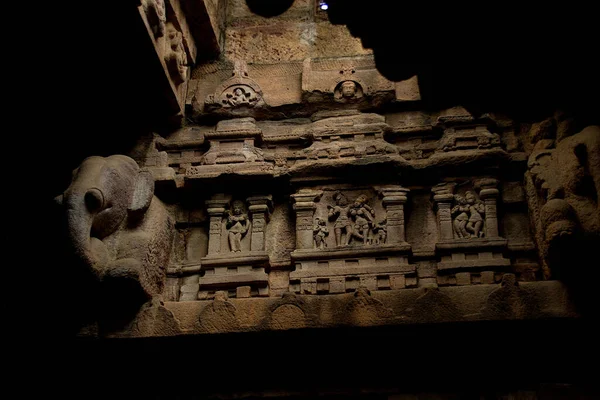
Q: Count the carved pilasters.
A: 6